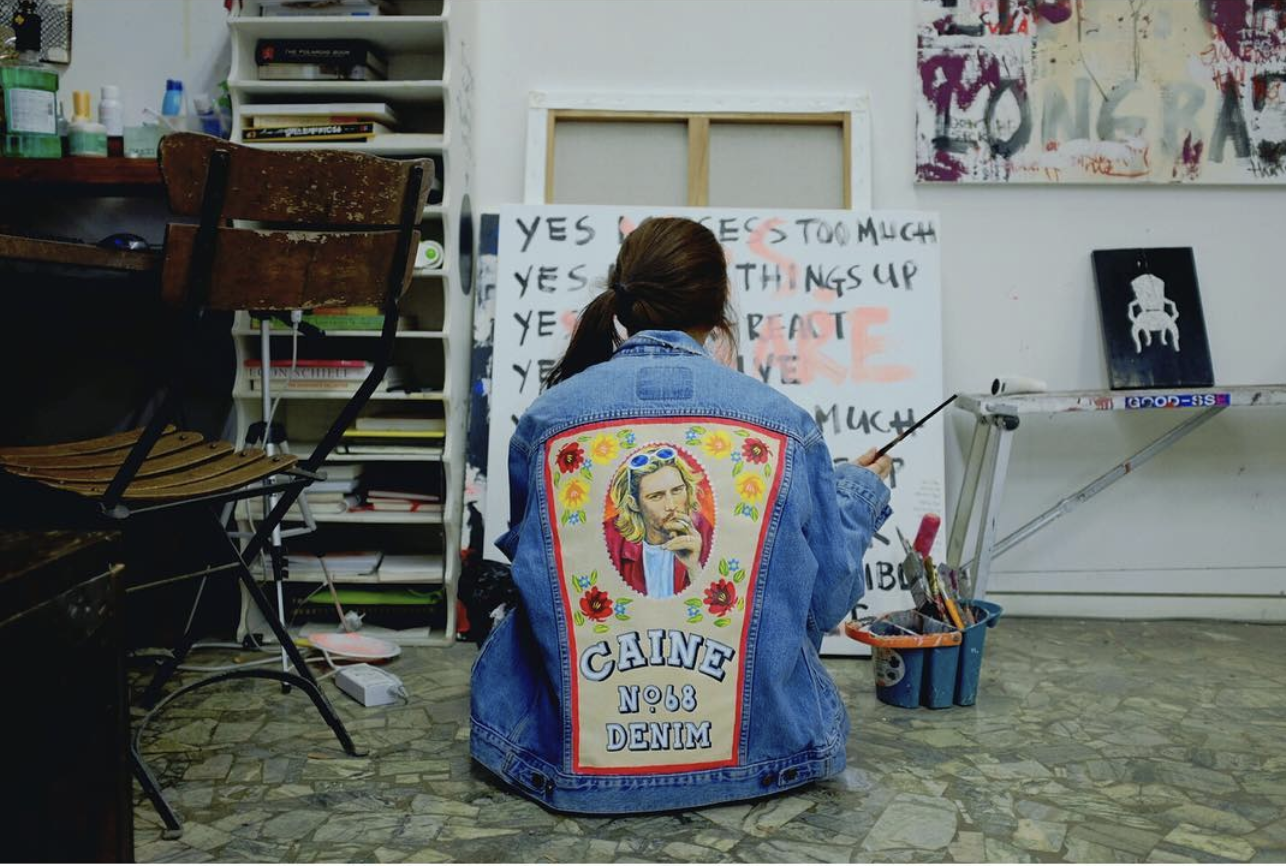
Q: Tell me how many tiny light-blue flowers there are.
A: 10